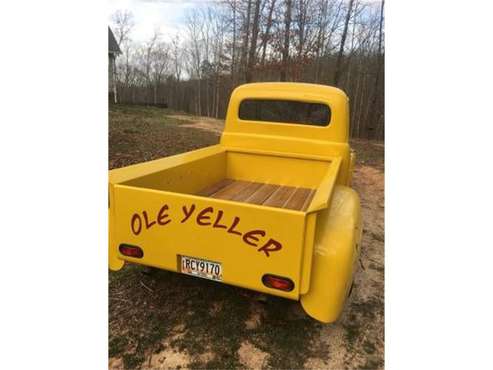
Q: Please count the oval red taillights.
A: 2